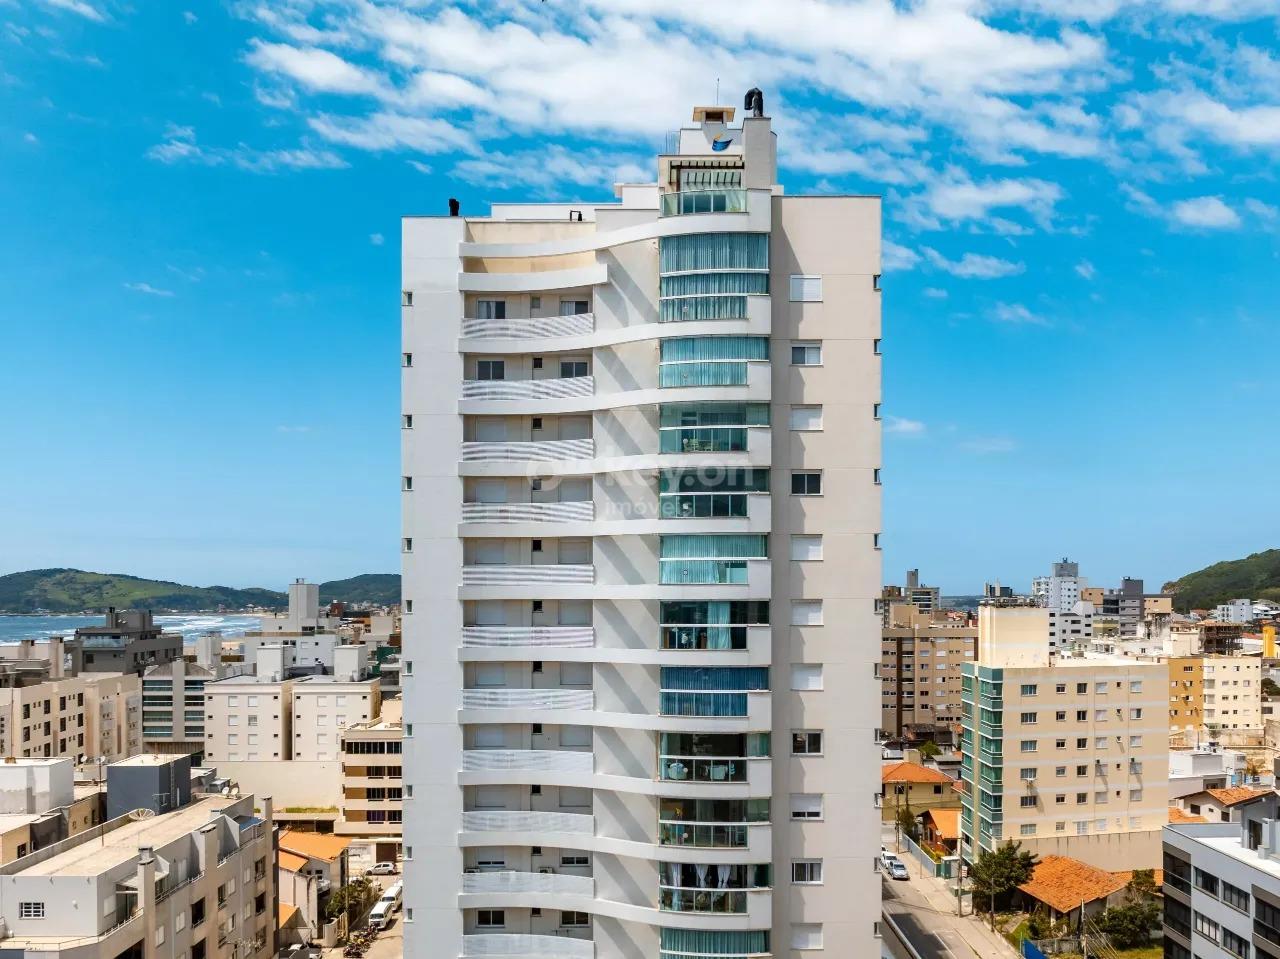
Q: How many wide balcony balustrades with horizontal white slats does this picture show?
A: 11